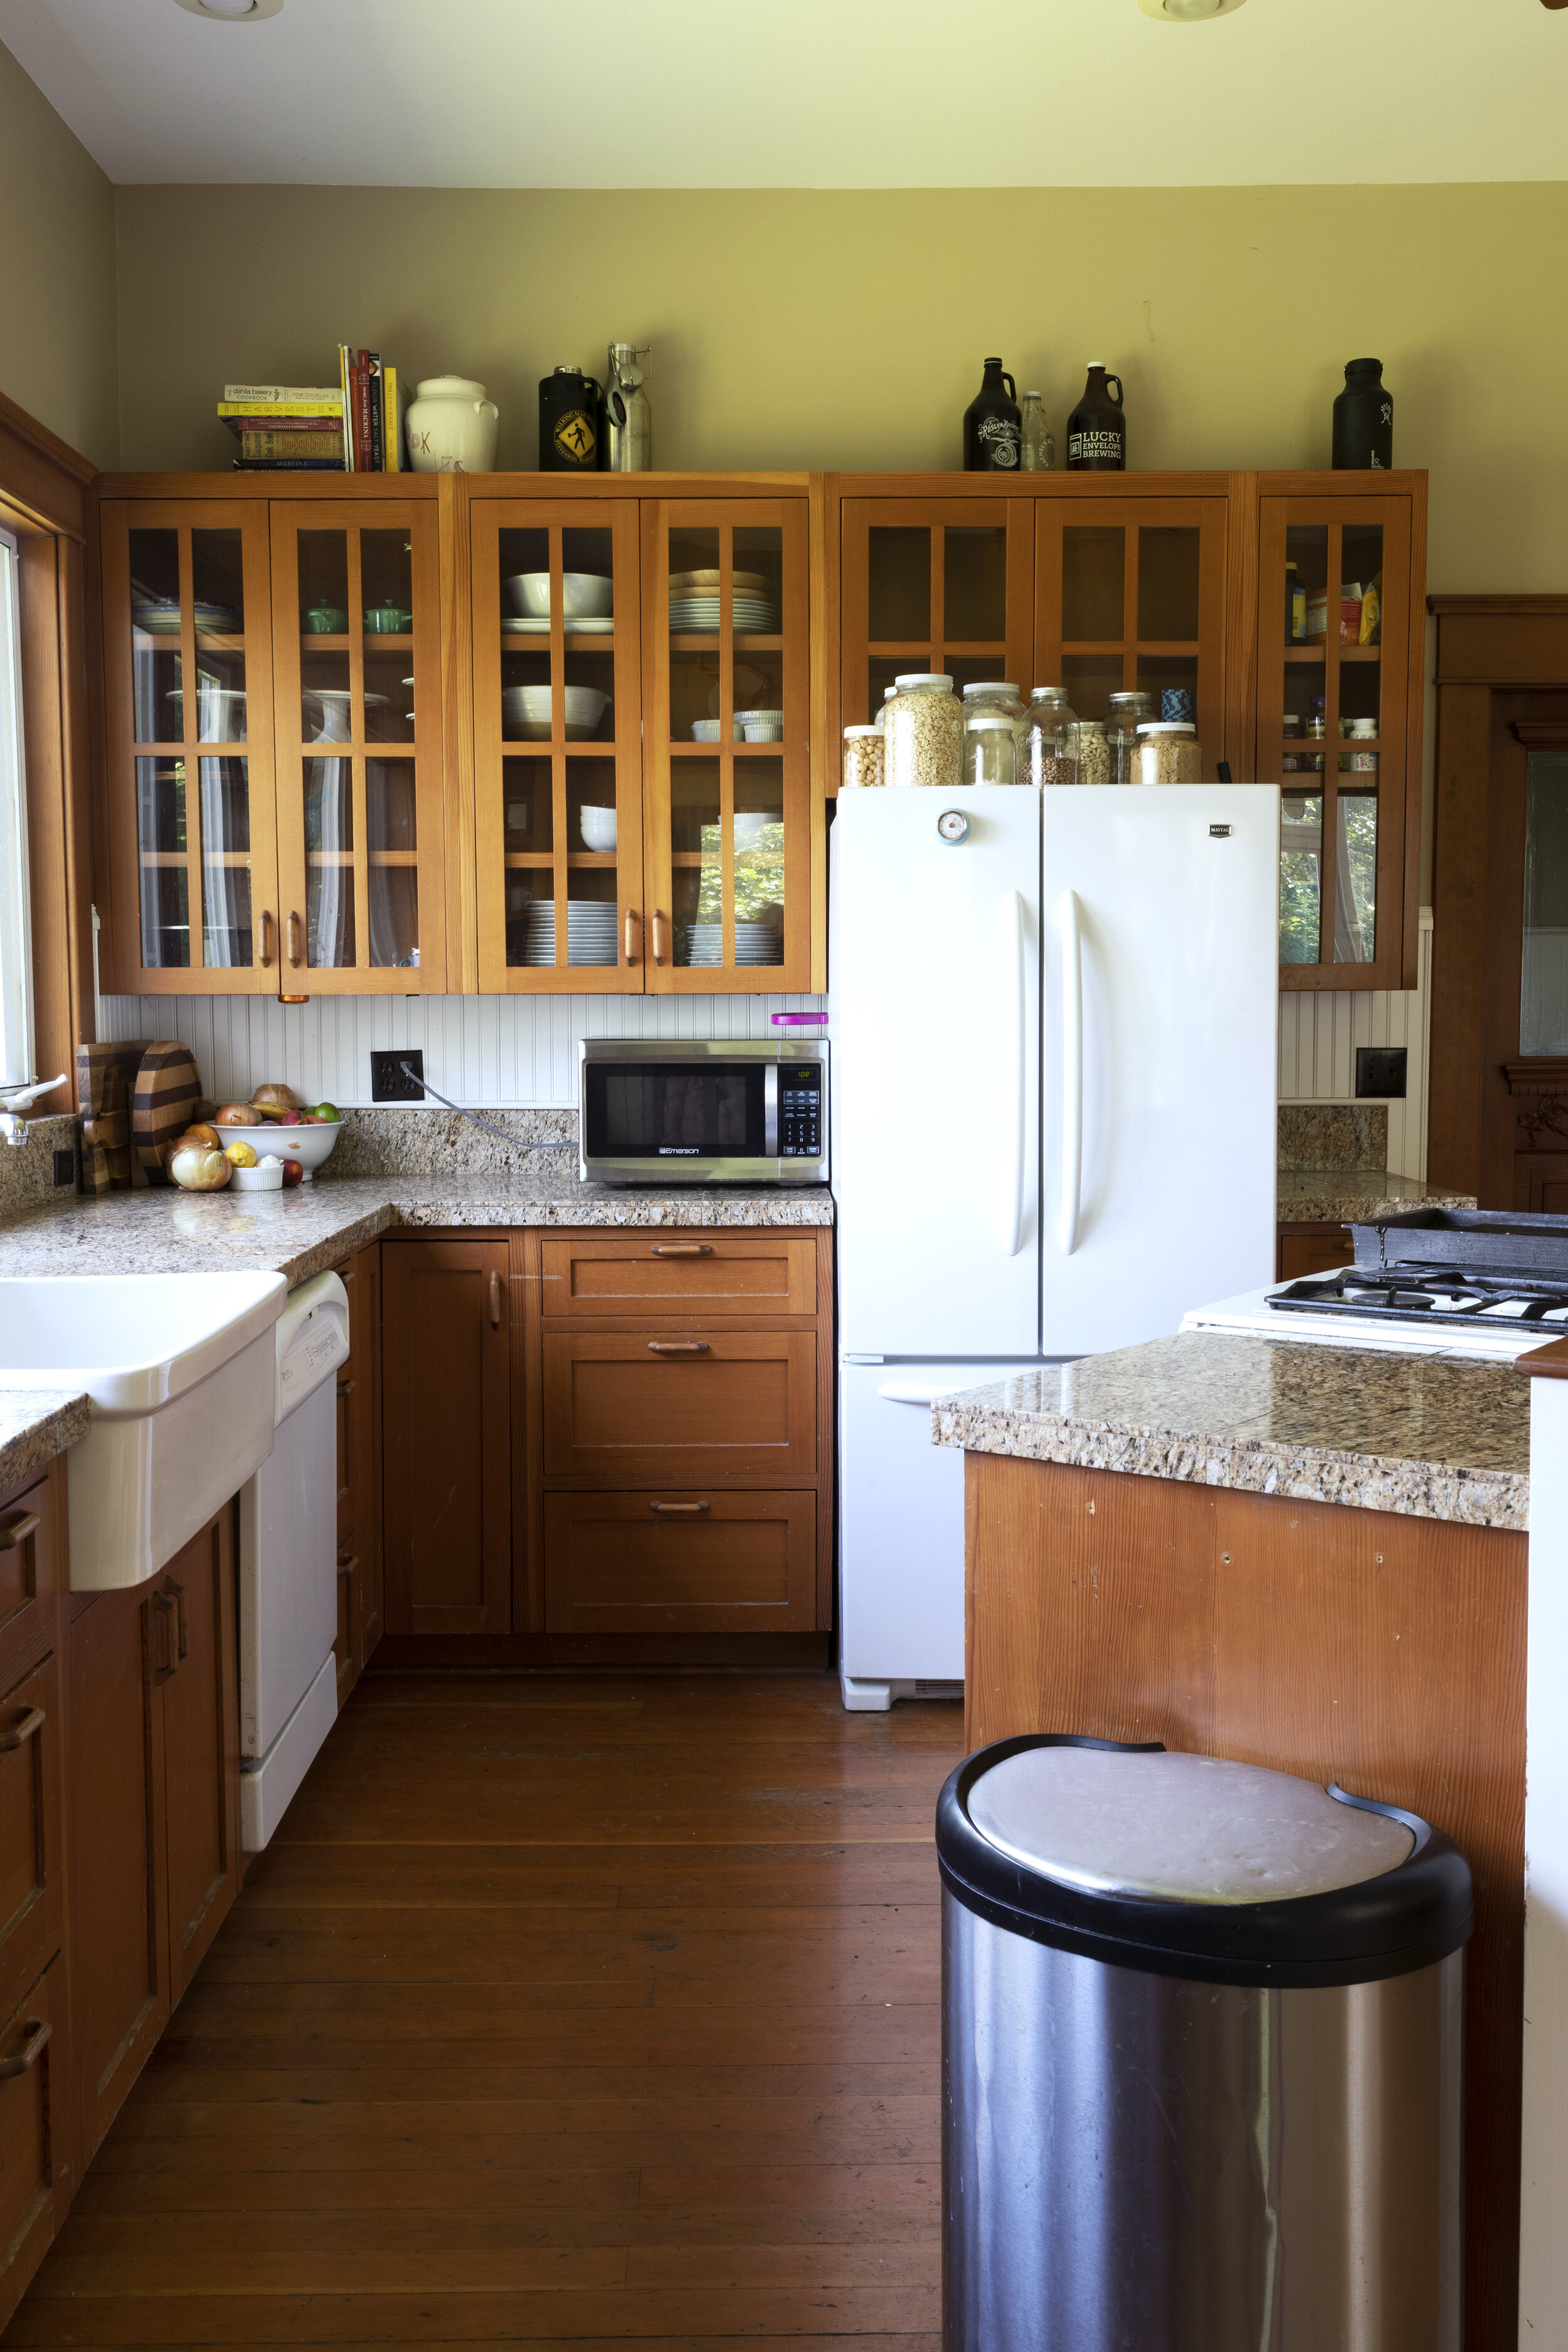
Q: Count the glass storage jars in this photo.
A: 9